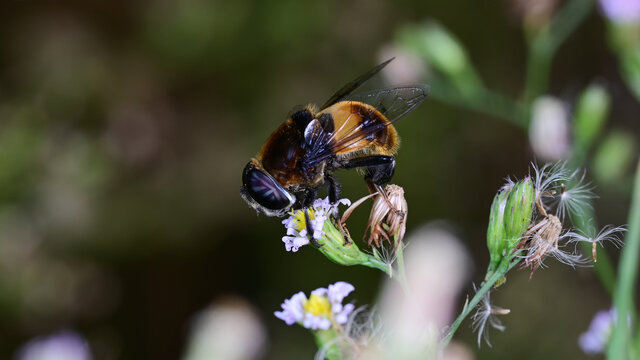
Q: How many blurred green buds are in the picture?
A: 3